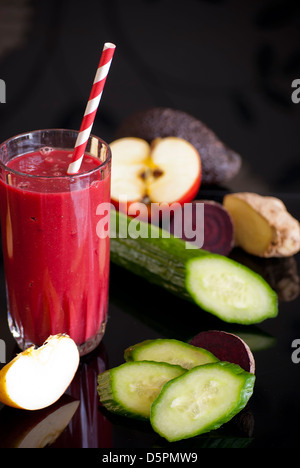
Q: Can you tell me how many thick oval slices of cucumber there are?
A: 3